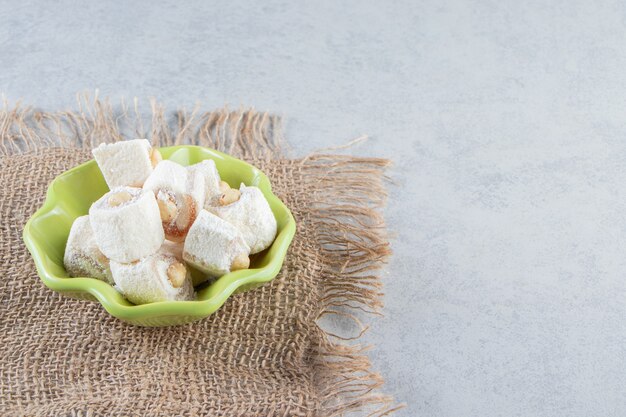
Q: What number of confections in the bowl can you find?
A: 8